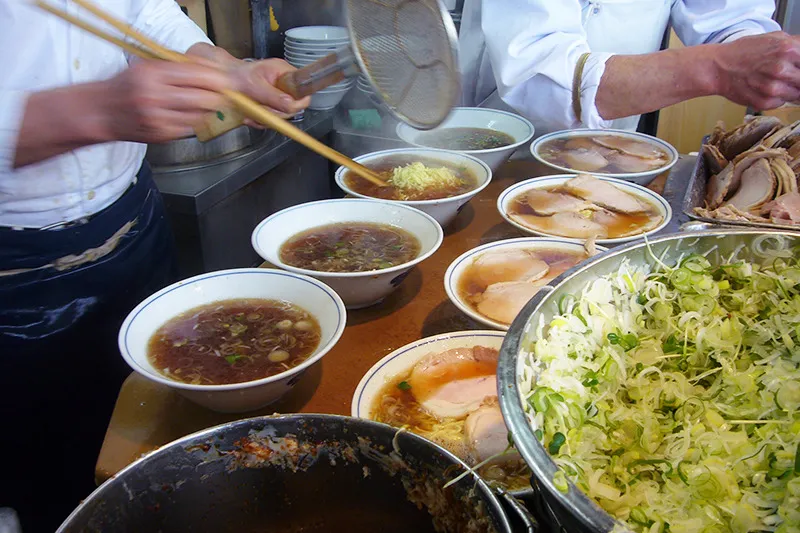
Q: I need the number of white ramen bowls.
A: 8